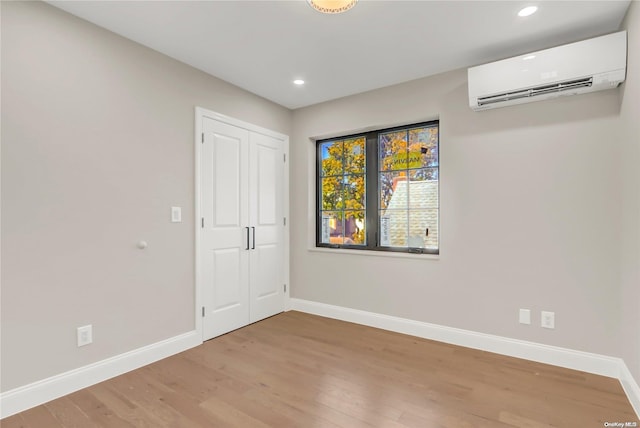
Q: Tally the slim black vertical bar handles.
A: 2